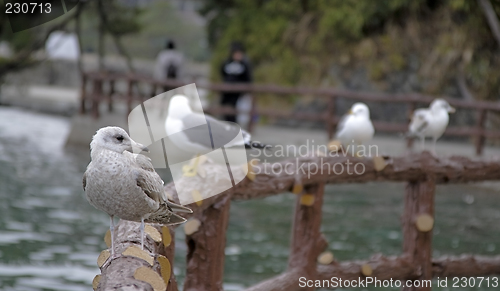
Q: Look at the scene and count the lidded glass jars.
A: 0